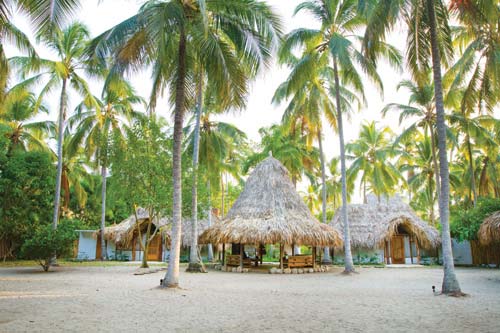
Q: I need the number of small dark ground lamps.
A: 2